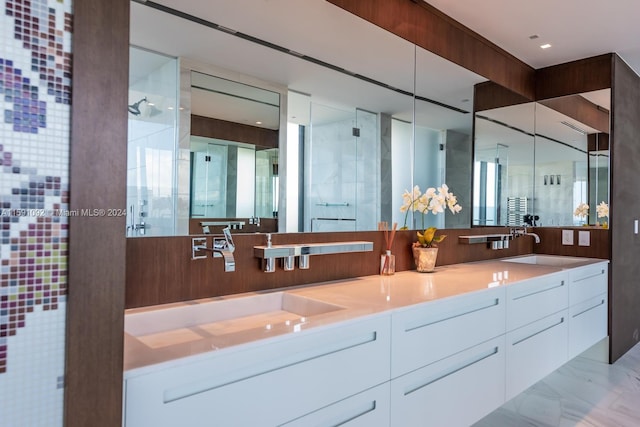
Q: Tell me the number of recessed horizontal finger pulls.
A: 8